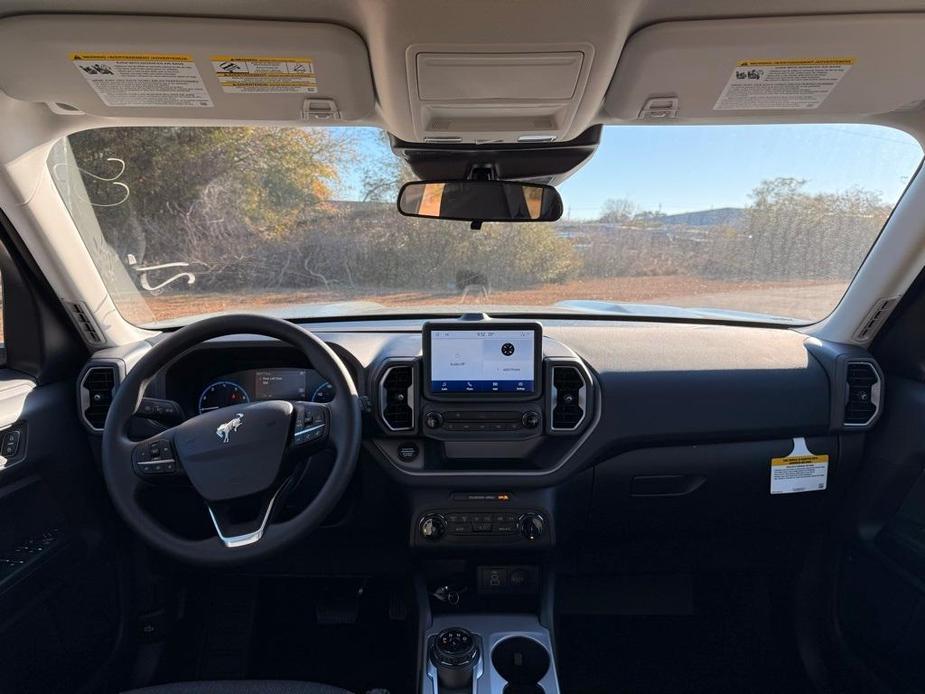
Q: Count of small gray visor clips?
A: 2